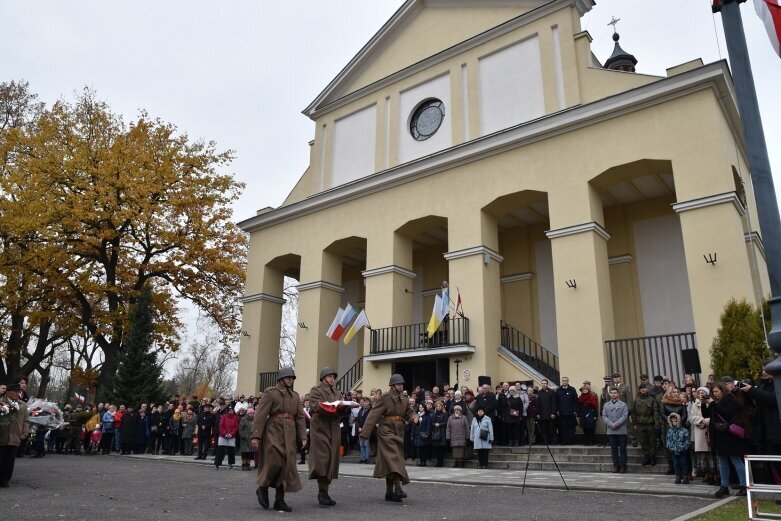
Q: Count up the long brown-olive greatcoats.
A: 3